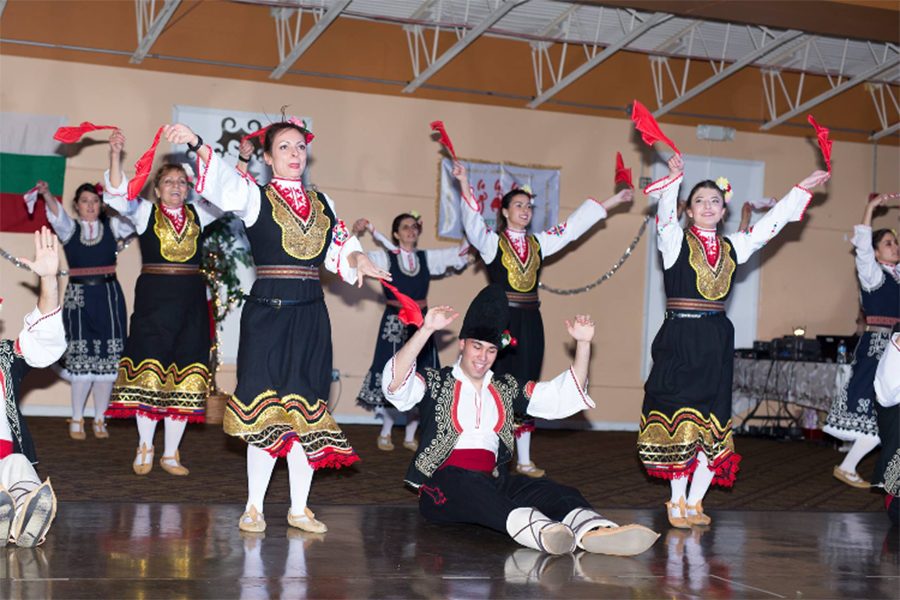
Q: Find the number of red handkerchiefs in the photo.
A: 8